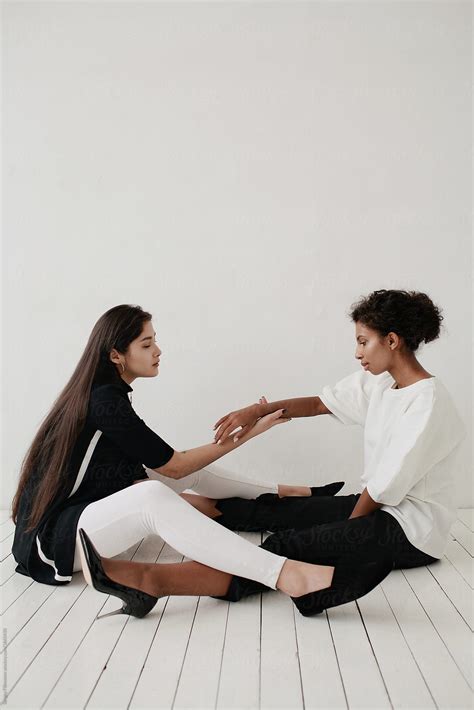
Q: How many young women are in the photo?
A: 2